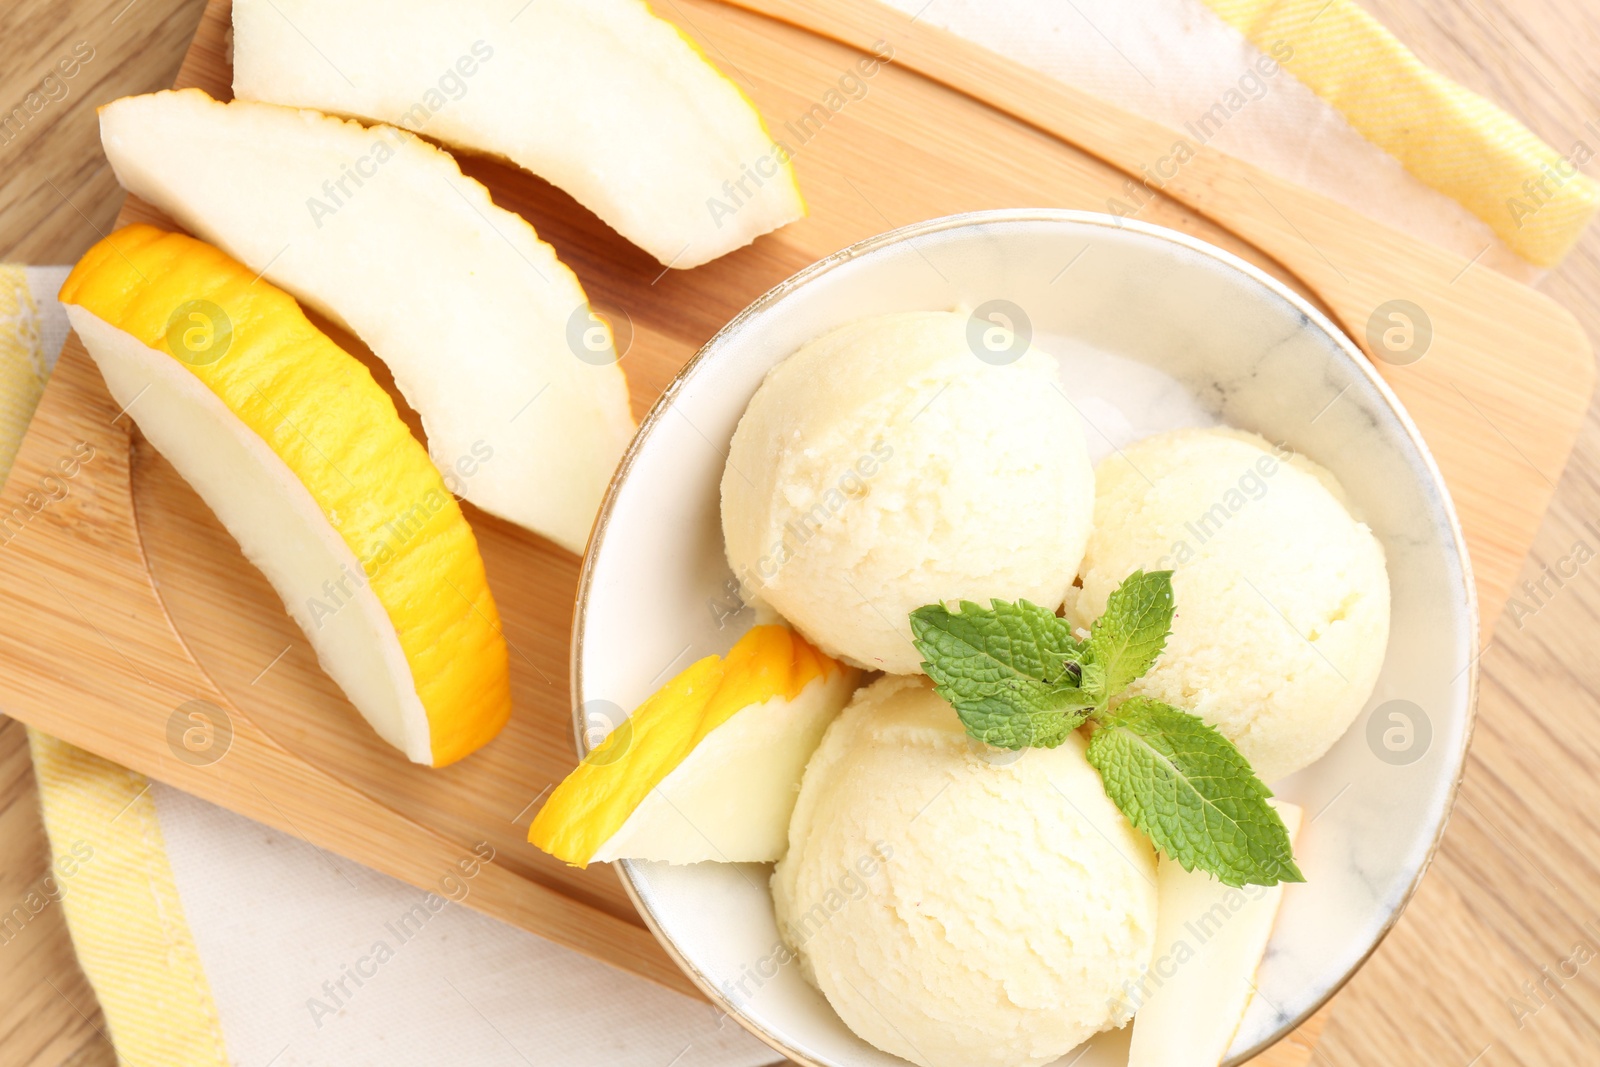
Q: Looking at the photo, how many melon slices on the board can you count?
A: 3